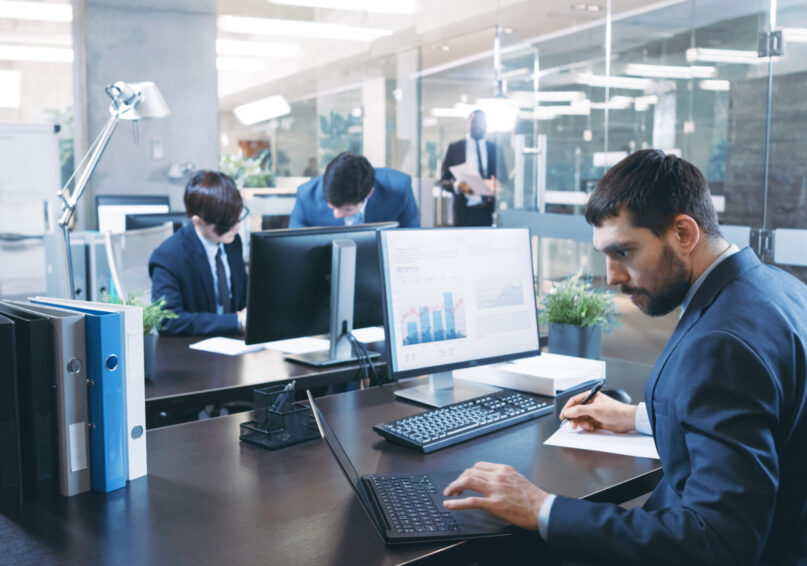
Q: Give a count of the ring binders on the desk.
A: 5